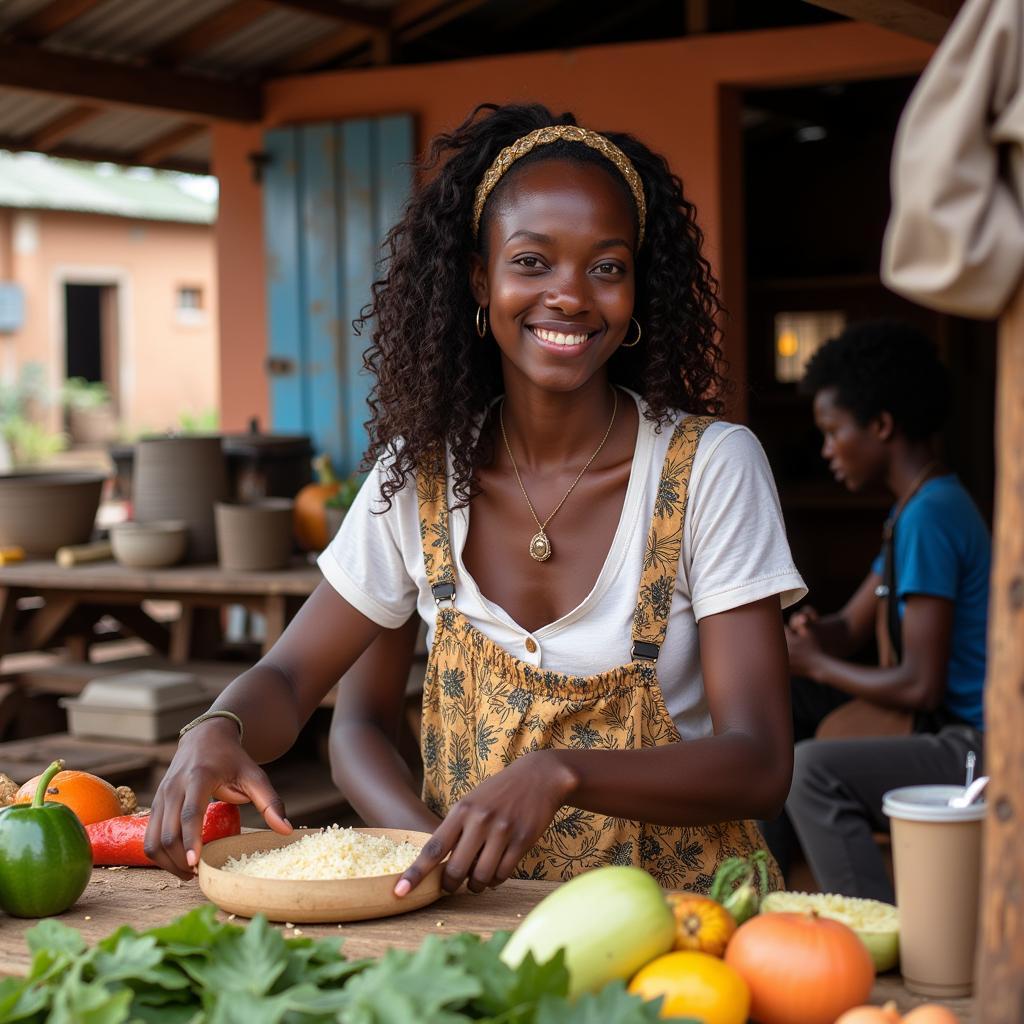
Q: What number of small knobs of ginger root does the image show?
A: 2